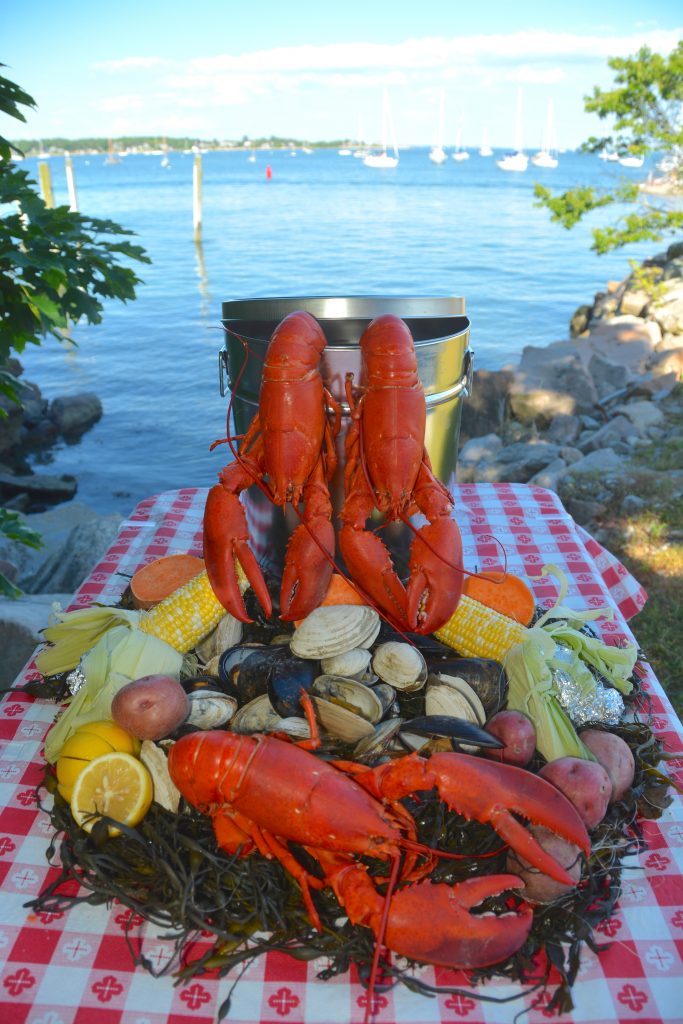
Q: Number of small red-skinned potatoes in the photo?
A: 5